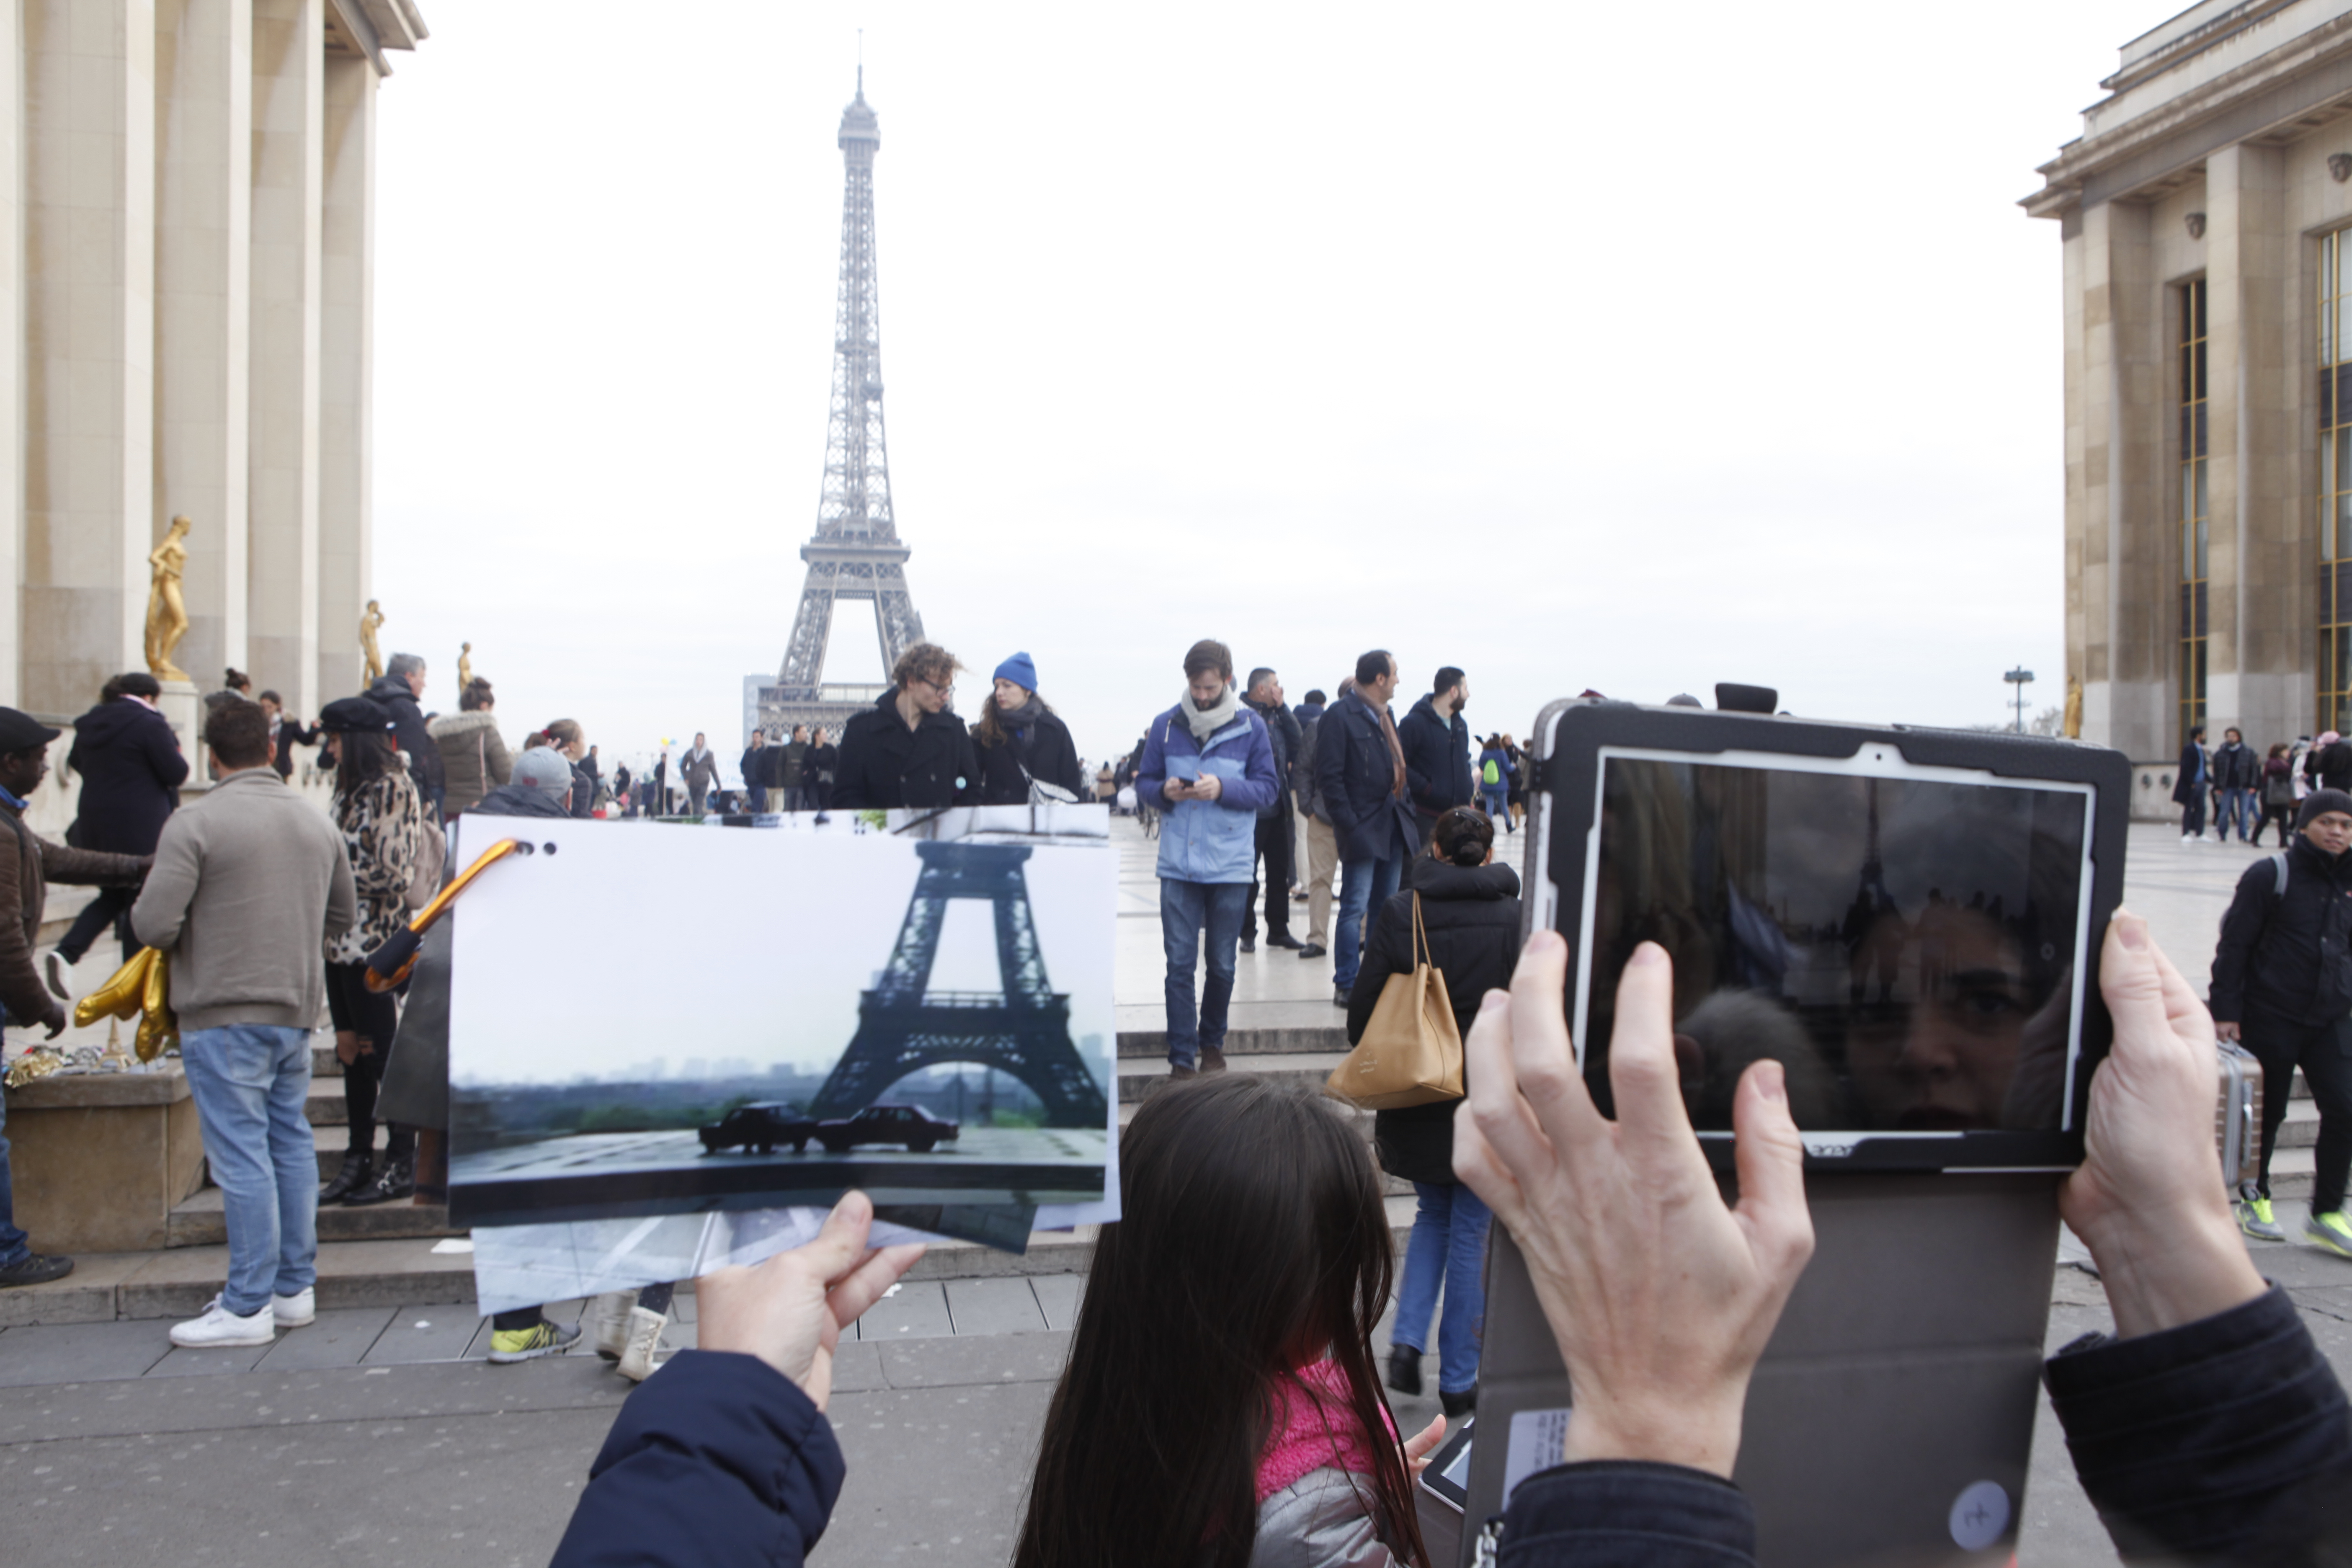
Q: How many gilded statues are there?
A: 4